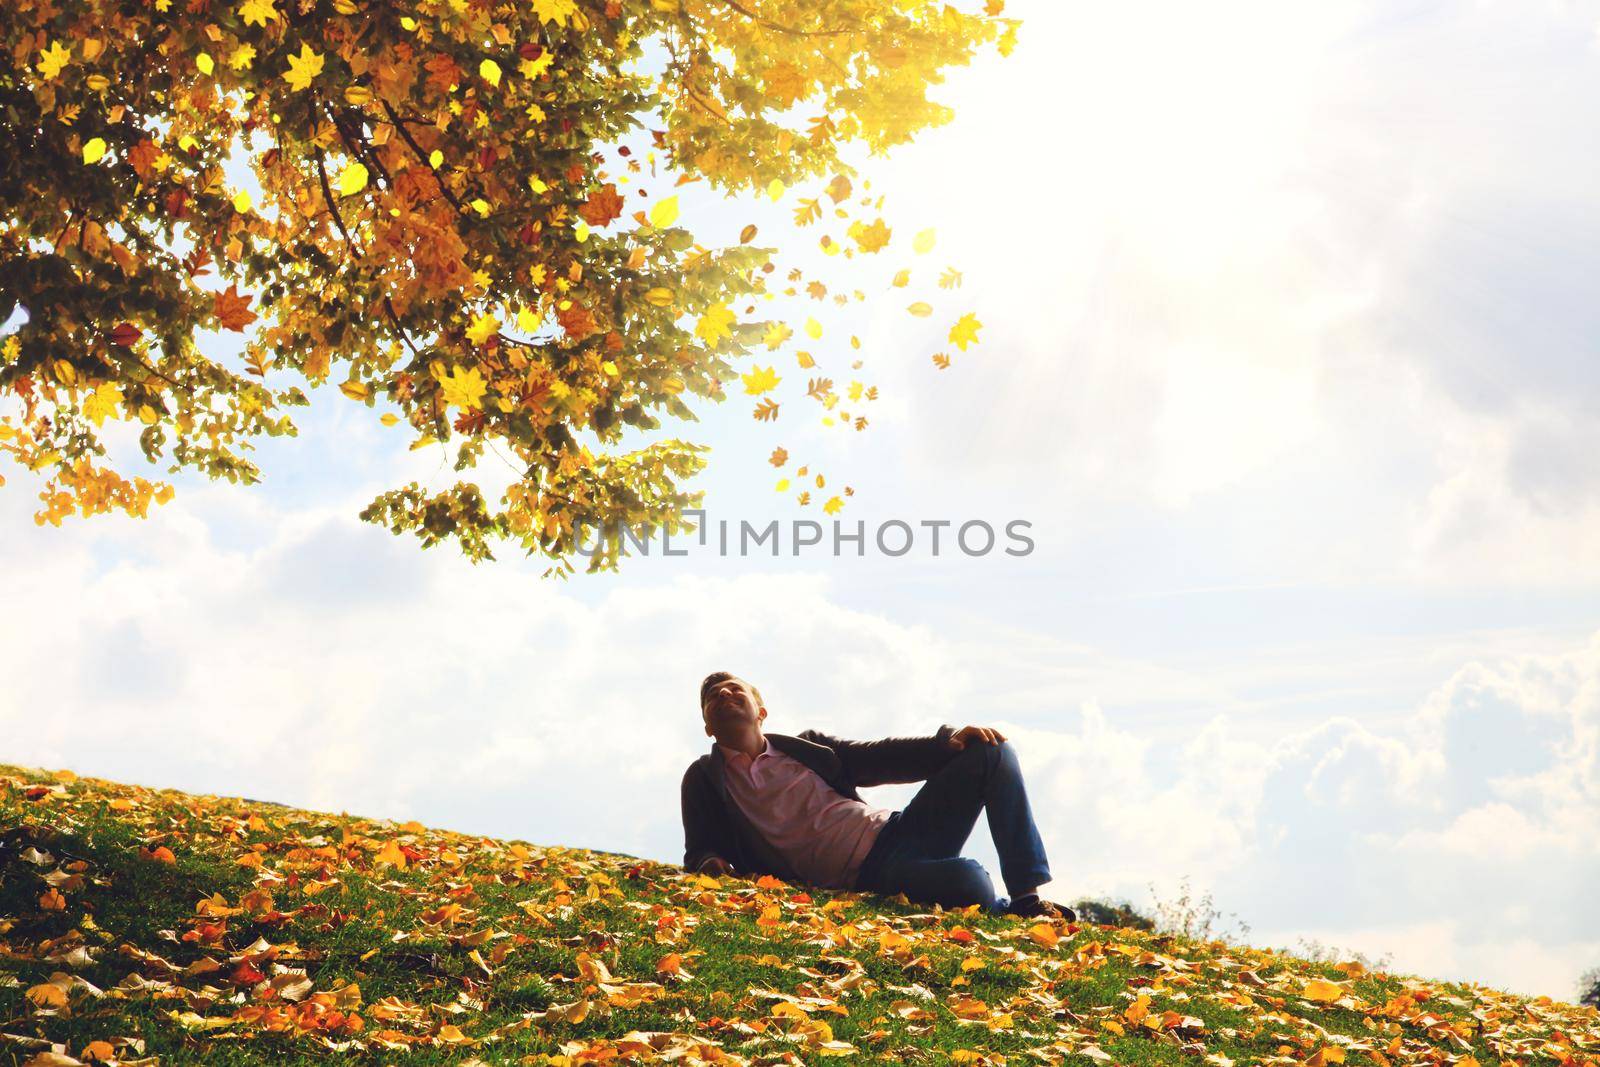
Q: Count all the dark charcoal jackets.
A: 1